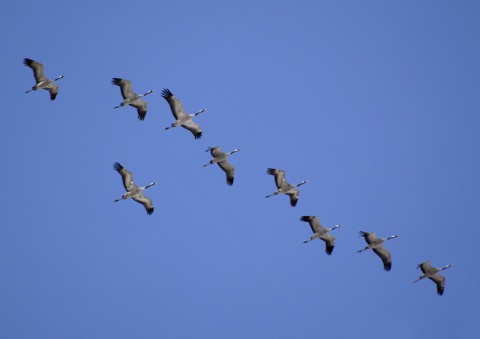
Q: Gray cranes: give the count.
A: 9